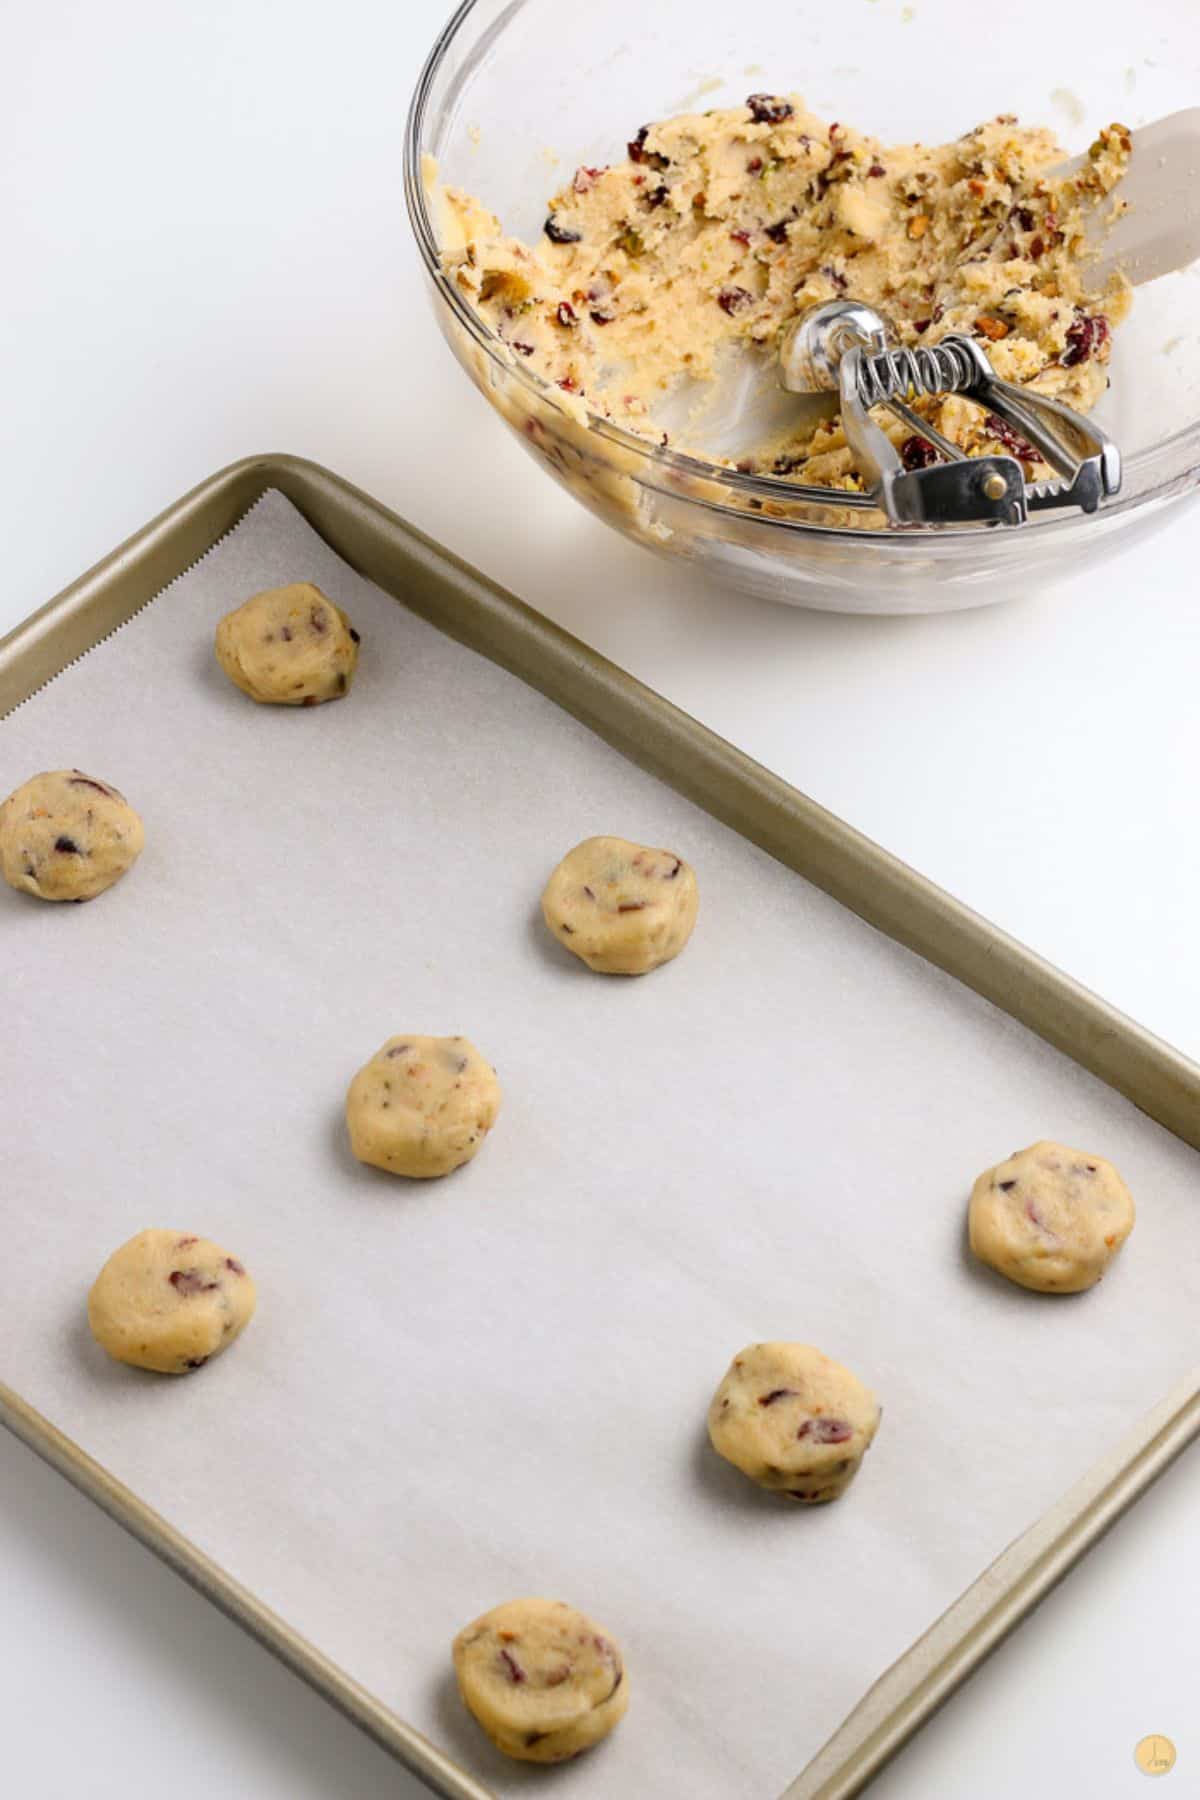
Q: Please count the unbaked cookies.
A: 8